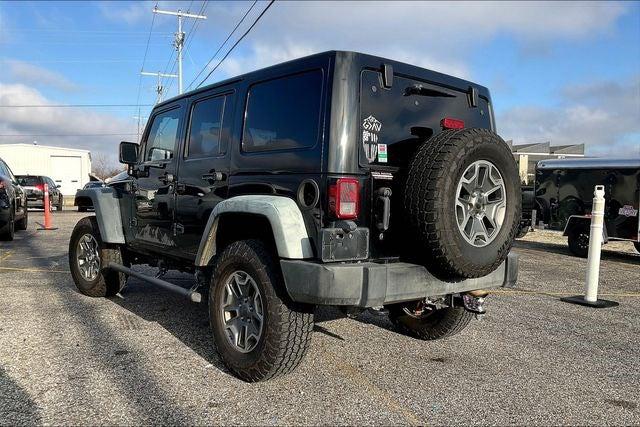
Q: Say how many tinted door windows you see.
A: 2